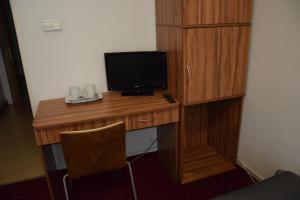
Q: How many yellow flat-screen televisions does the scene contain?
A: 0